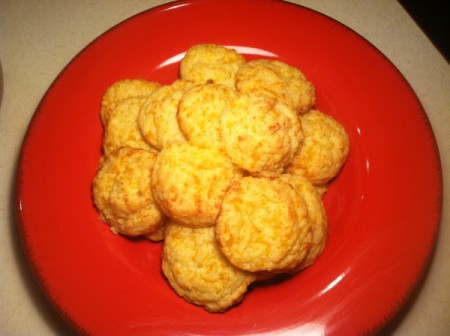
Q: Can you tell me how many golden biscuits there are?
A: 13